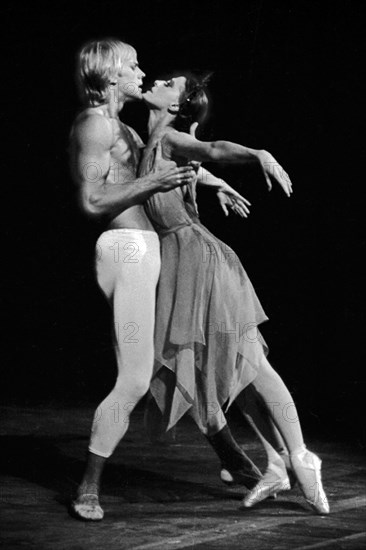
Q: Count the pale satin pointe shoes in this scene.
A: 2